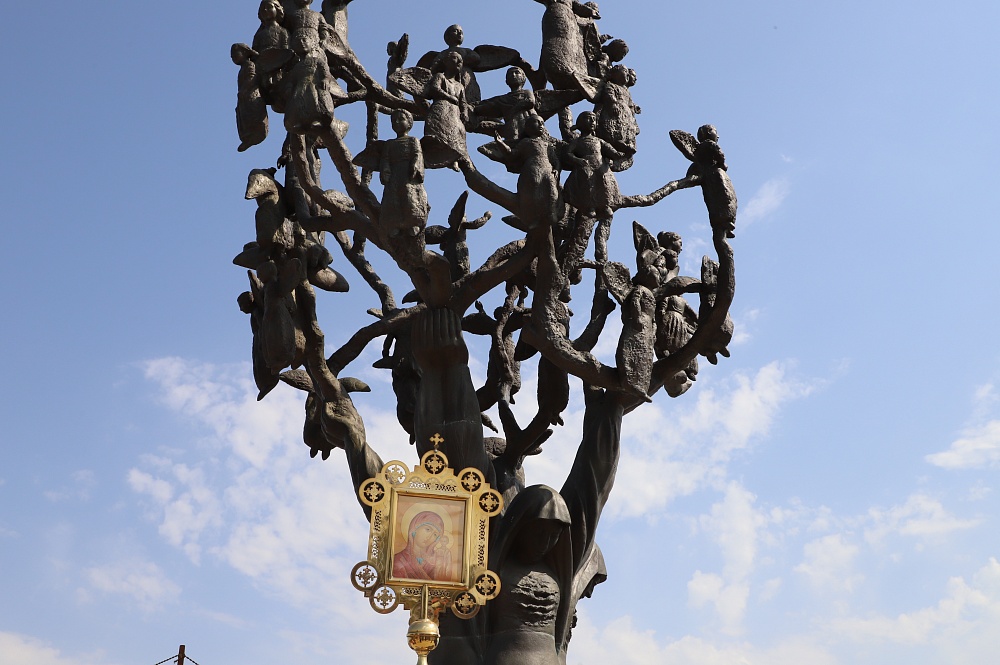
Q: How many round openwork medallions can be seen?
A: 9